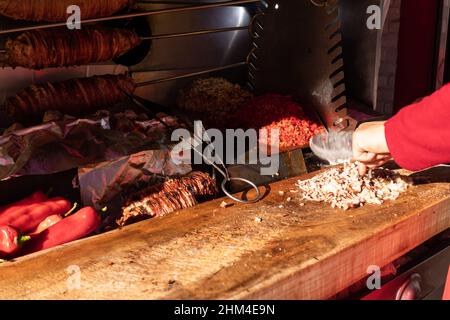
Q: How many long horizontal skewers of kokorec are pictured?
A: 3